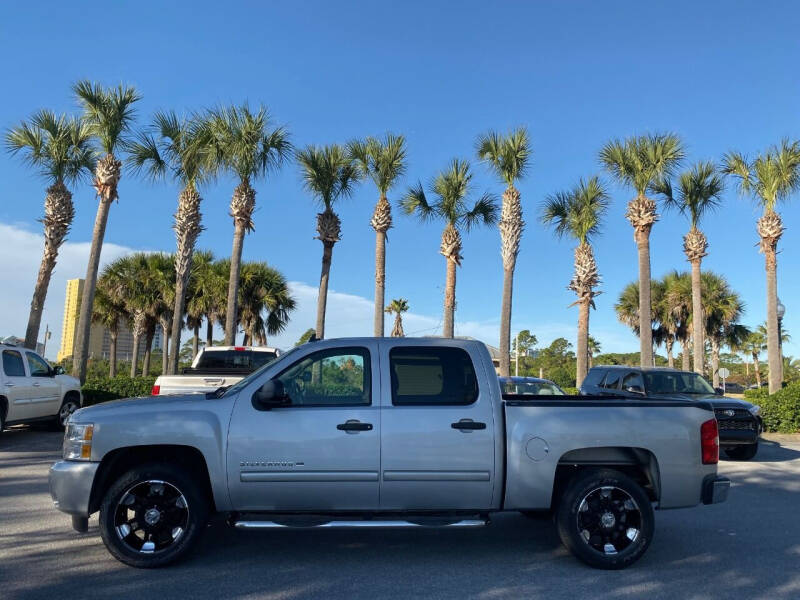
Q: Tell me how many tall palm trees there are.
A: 12